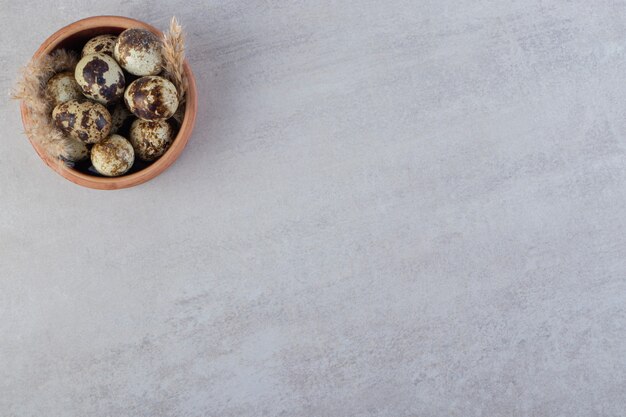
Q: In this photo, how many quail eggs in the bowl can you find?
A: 10